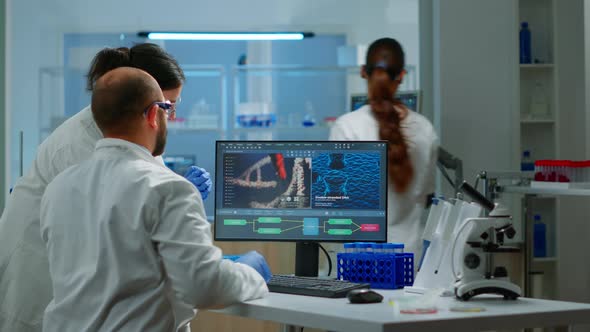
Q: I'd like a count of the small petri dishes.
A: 2